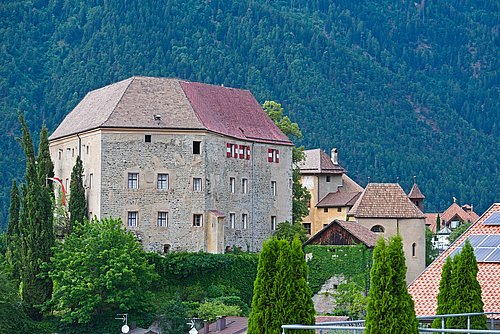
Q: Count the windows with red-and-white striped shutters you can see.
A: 3